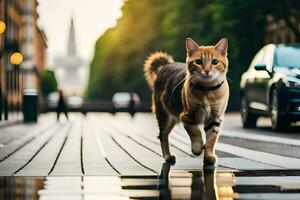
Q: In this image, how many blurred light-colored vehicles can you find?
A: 3